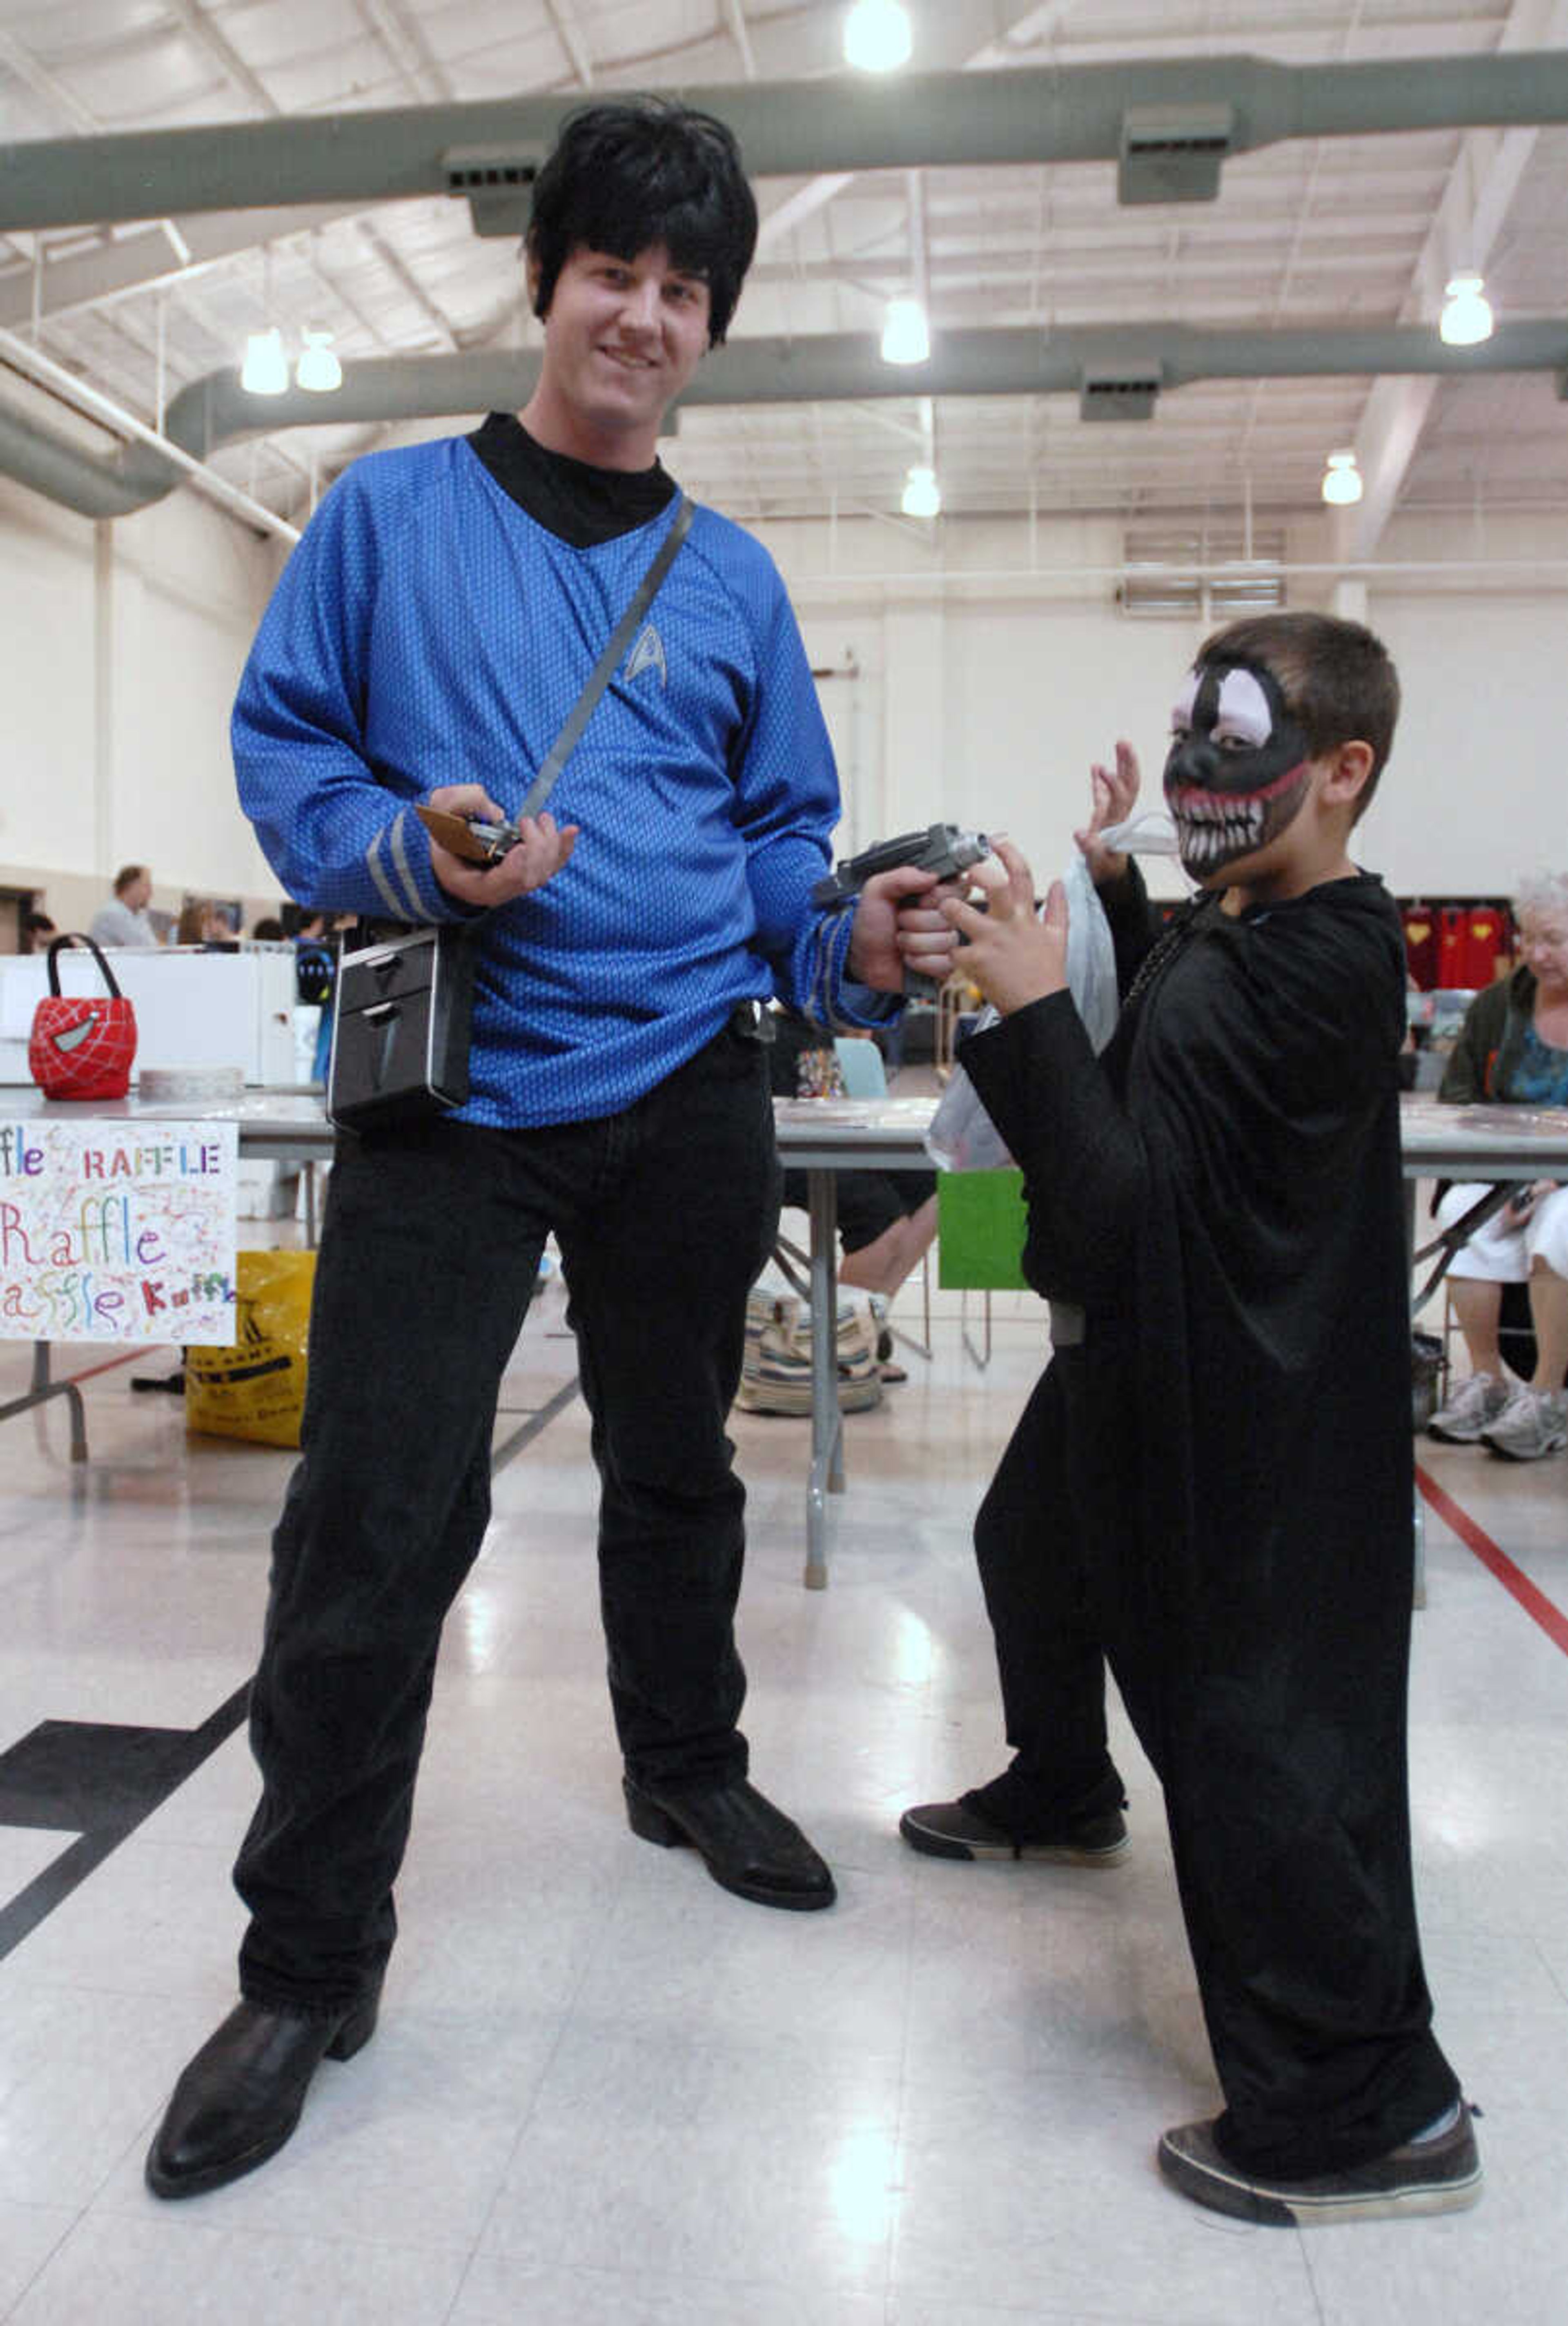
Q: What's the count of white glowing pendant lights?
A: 7